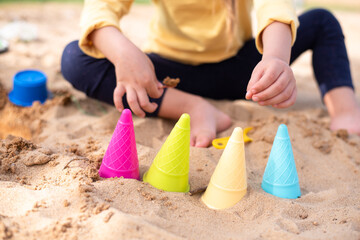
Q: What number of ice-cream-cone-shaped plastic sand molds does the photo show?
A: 4